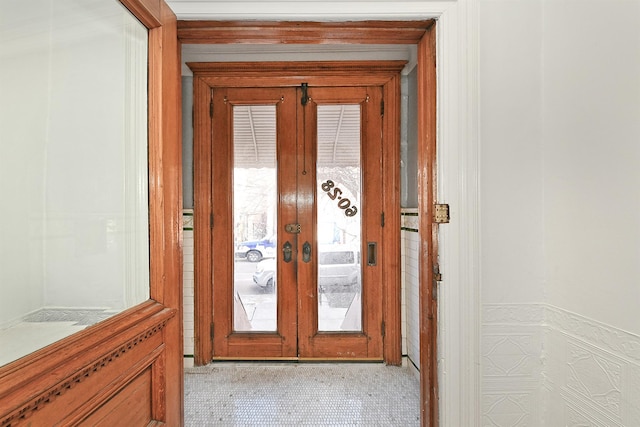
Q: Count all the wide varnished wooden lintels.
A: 2